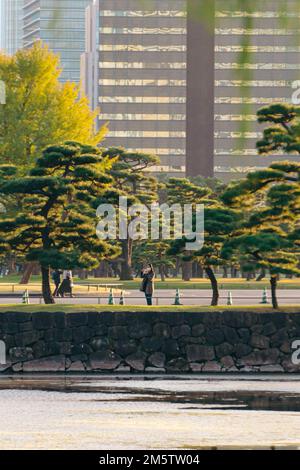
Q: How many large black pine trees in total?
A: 3